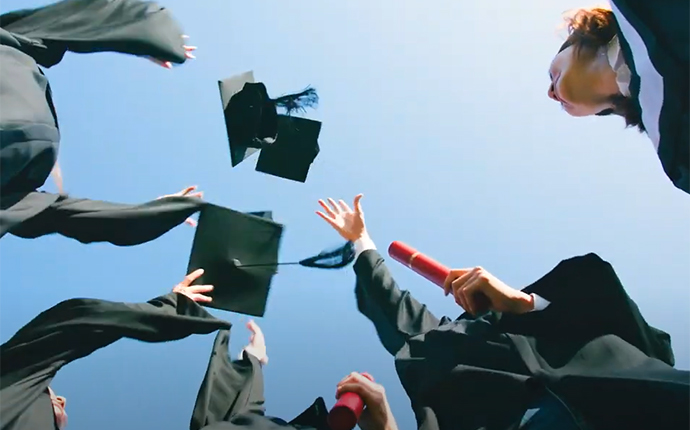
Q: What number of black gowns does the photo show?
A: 5